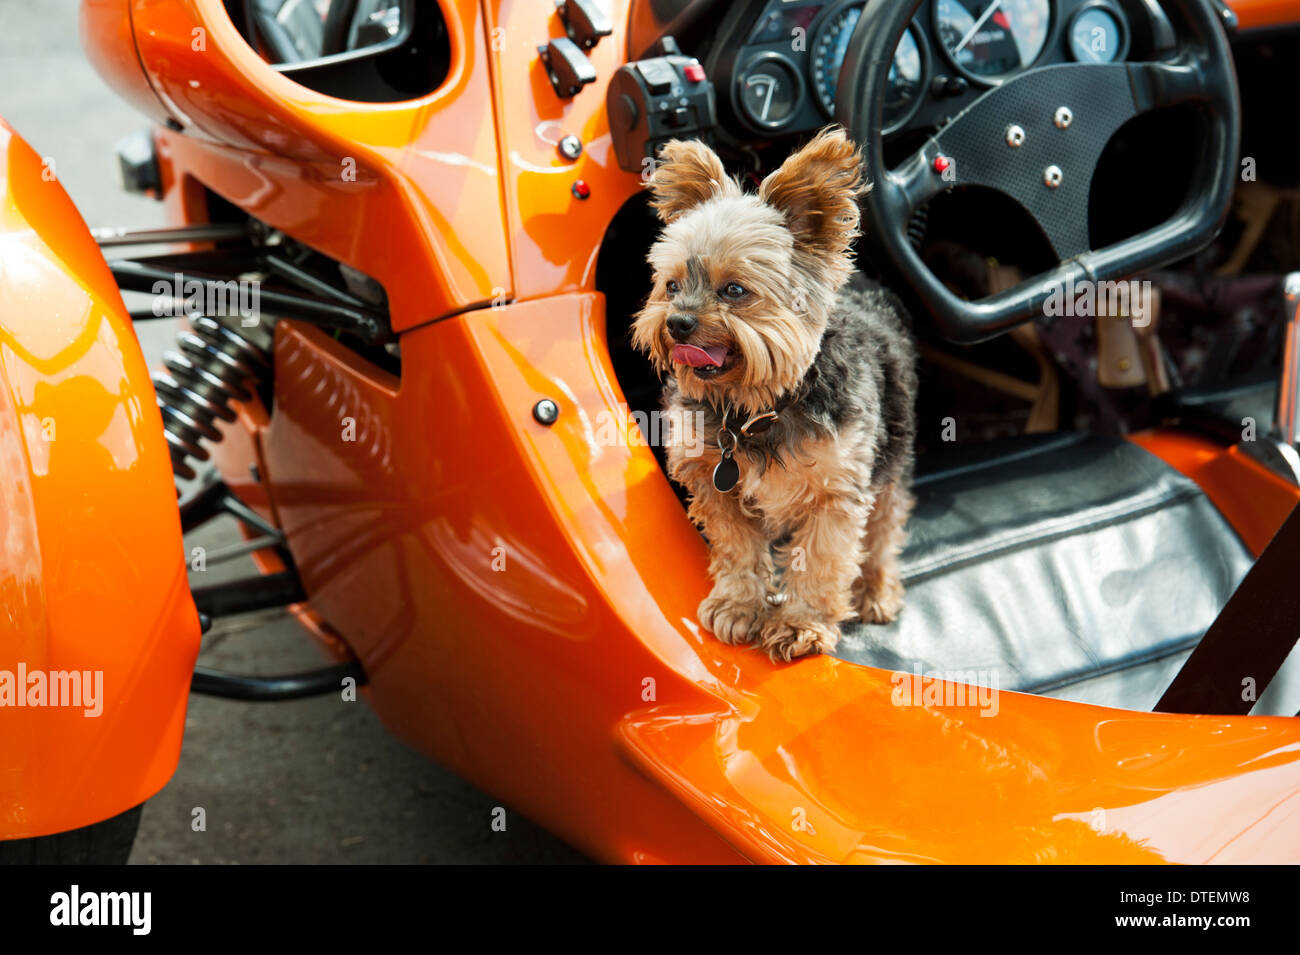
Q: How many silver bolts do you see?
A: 5